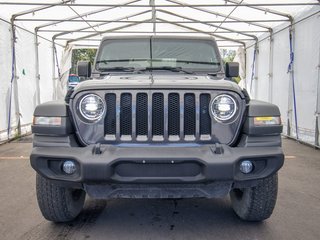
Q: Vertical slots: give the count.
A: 7